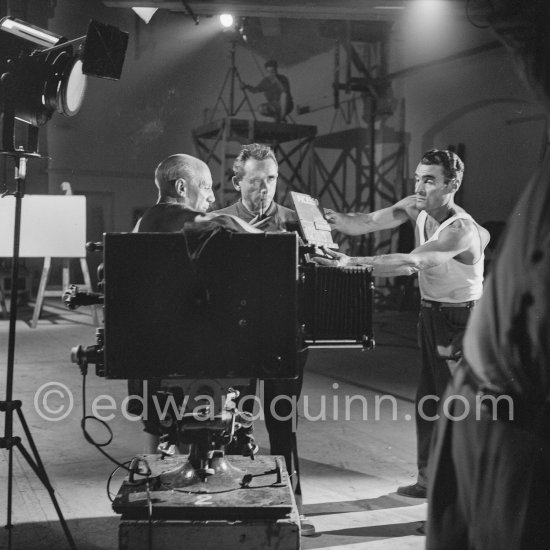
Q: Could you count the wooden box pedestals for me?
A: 1